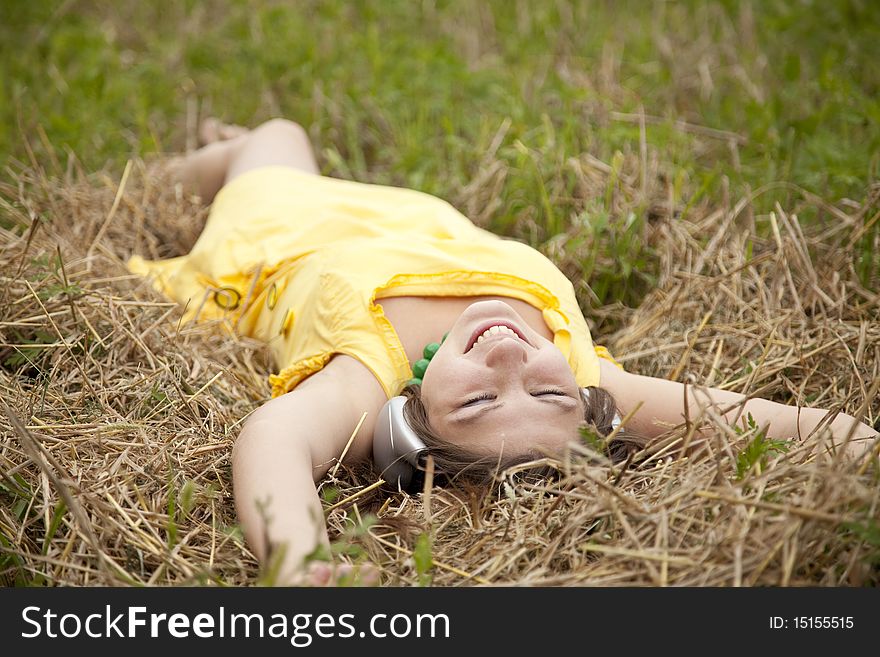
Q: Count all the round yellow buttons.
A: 3